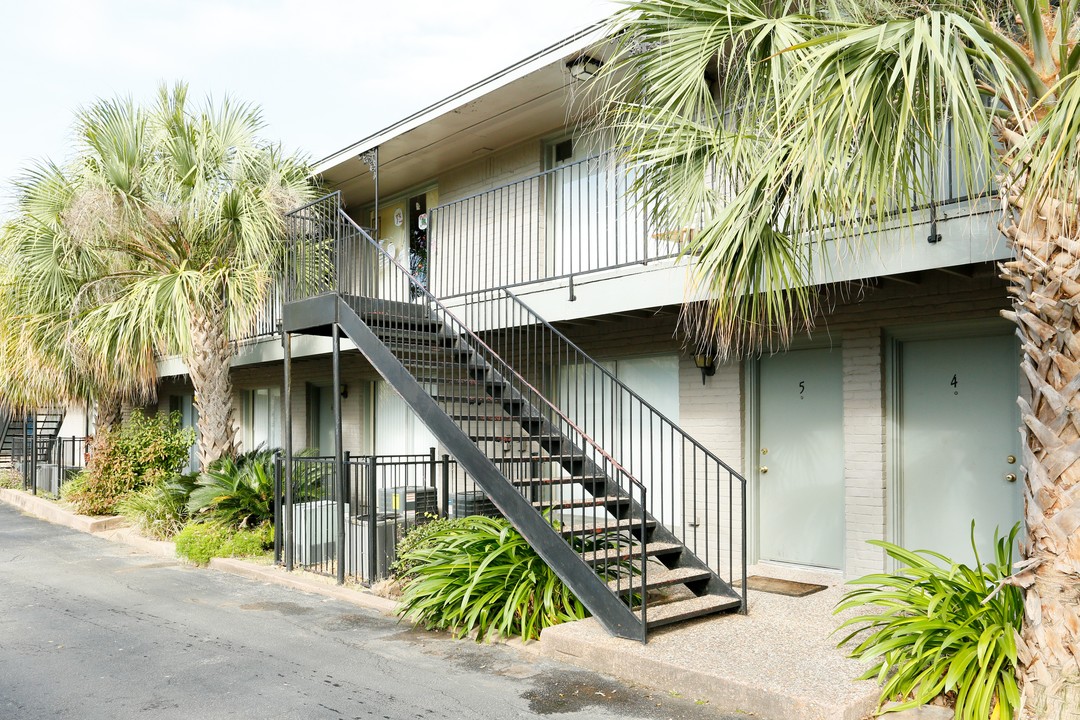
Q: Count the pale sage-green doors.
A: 3